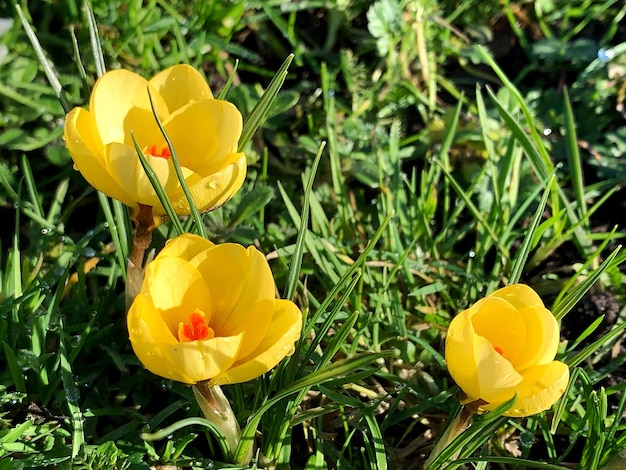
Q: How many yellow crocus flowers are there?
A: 3